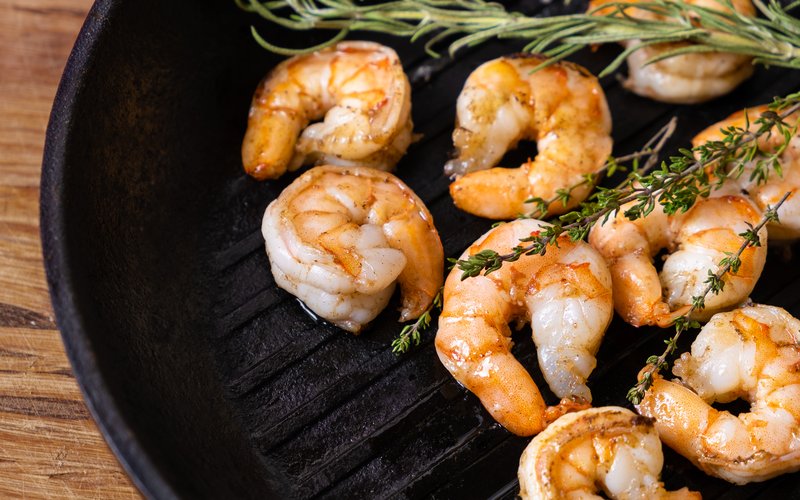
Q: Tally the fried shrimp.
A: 9